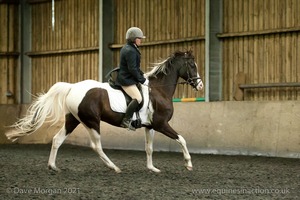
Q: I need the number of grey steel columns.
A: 3